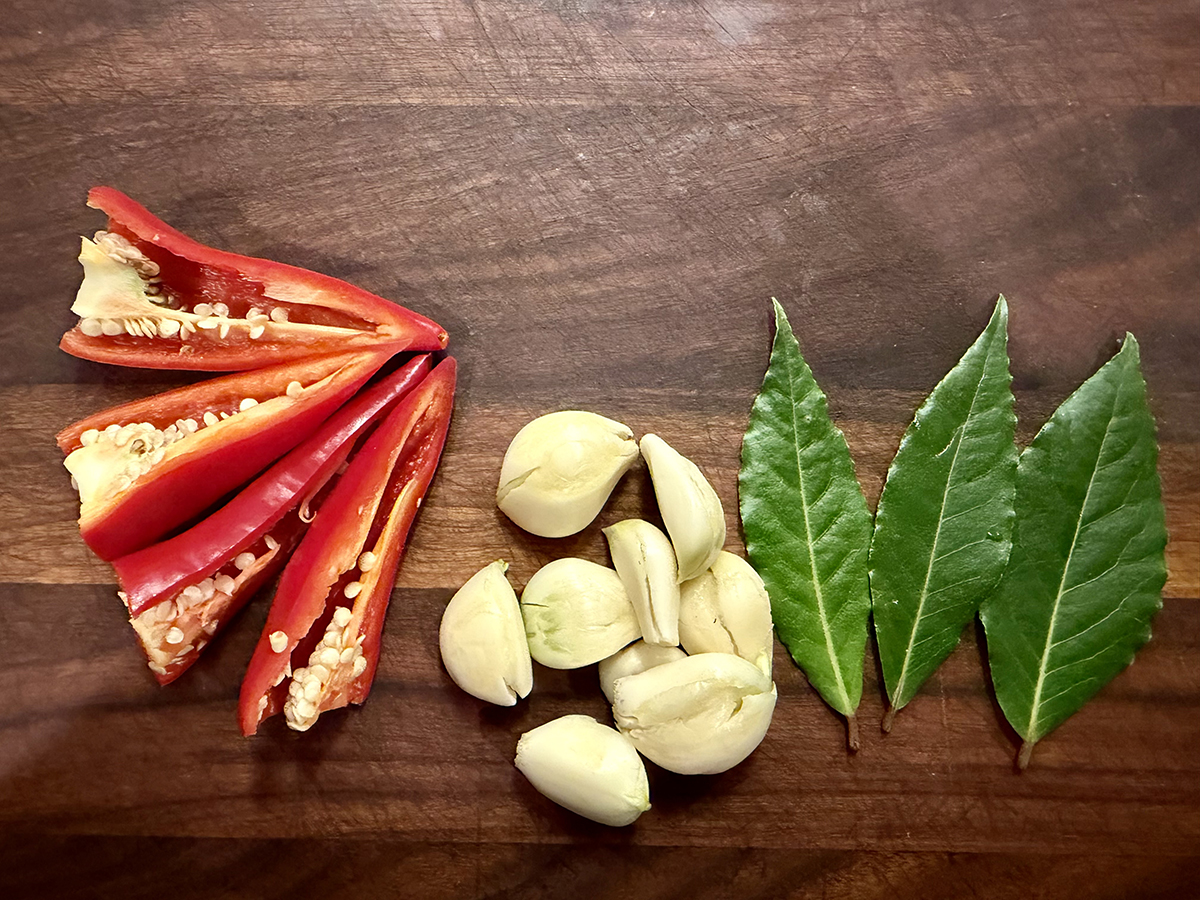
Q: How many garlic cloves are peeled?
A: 9